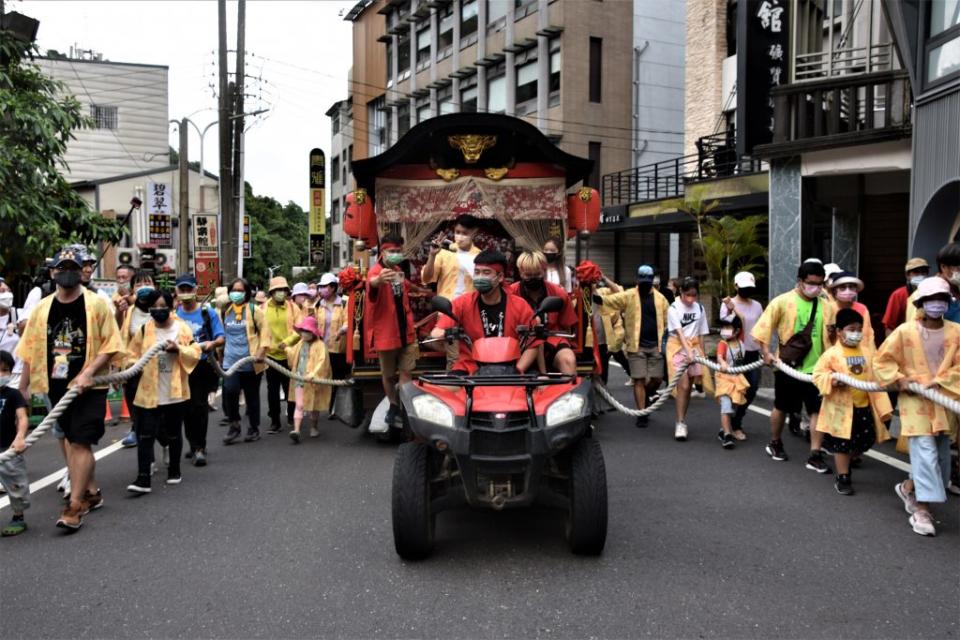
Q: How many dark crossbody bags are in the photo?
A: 1